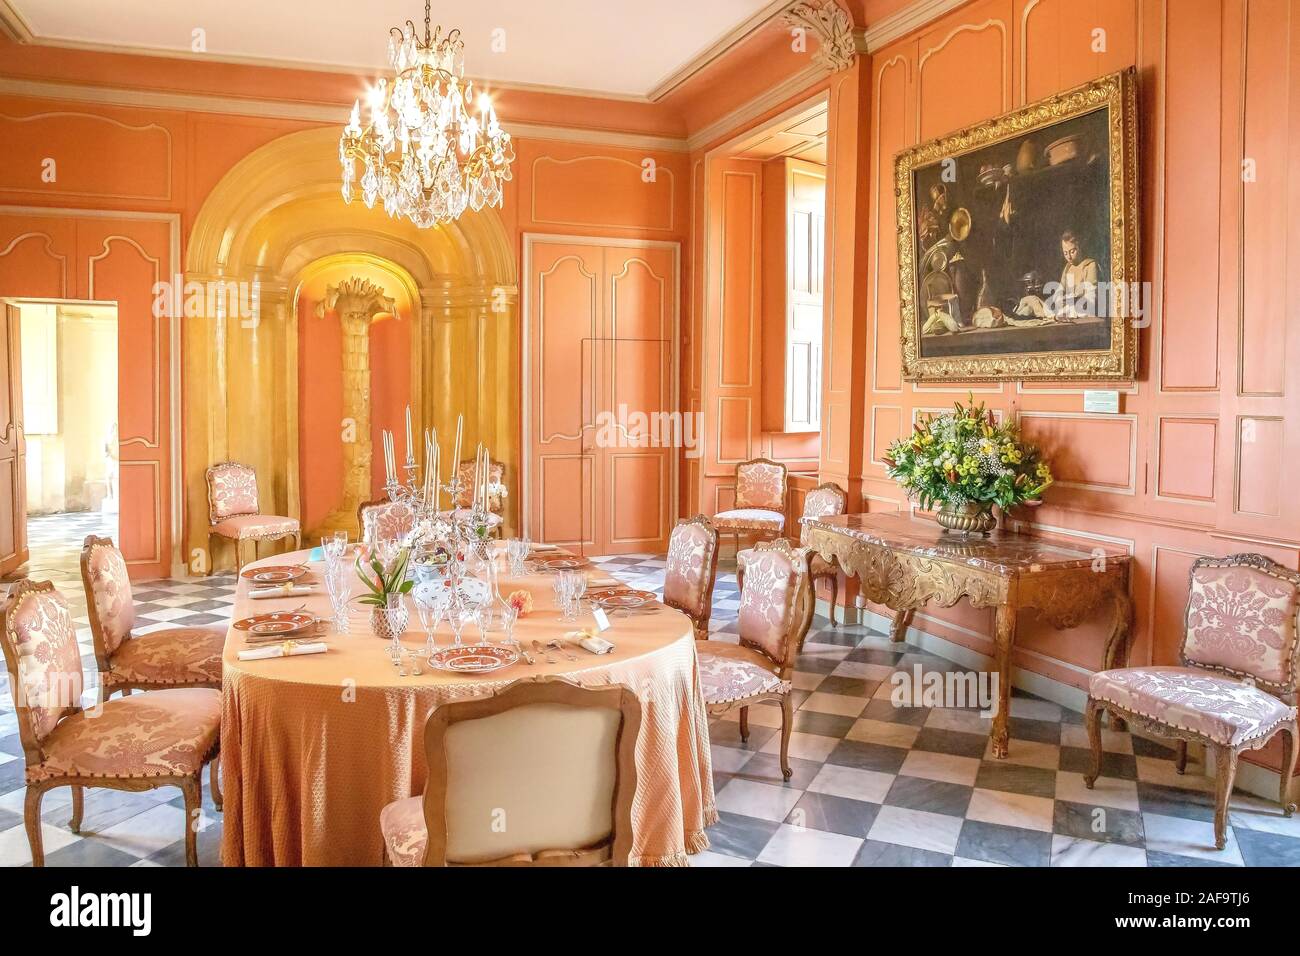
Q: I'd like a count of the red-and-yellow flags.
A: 0